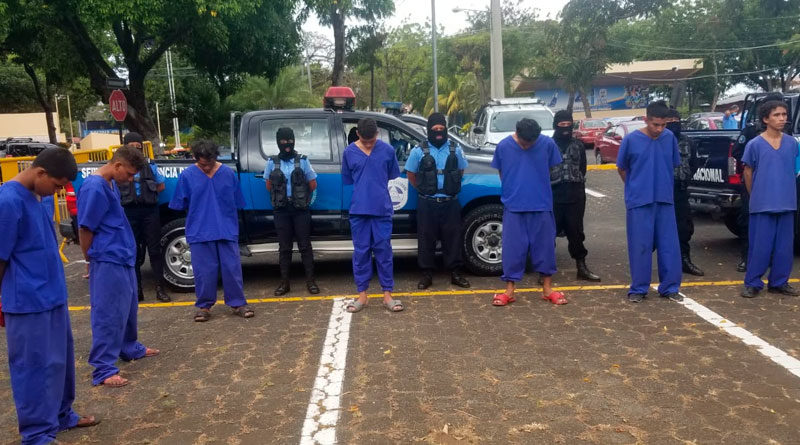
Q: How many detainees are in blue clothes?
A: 7